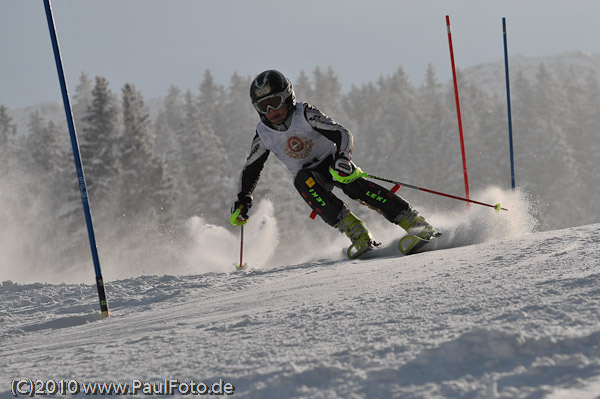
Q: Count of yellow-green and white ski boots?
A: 2